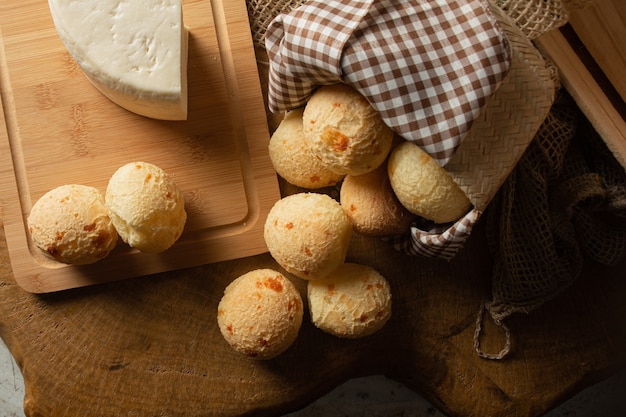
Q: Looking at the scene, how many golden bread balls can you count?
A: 9